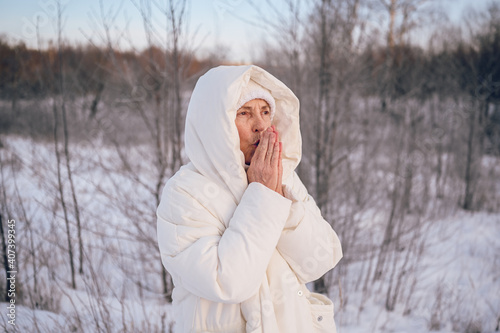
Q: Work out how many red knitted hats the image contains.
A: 0